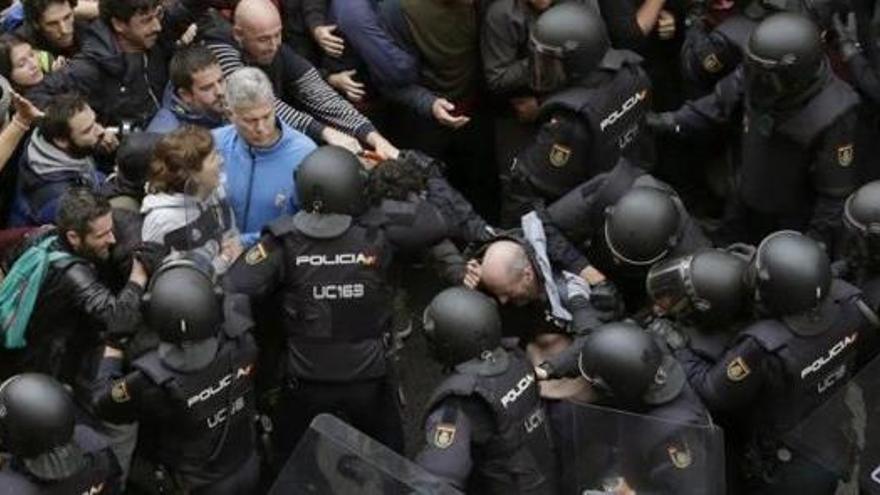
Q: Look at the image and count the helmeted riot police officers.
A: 11